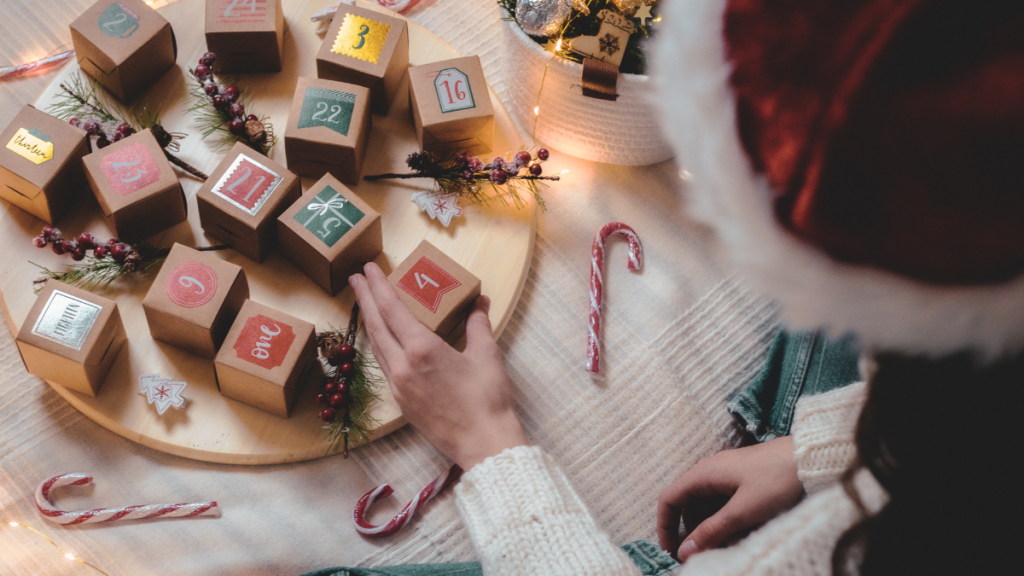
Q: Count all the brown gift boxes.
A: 13